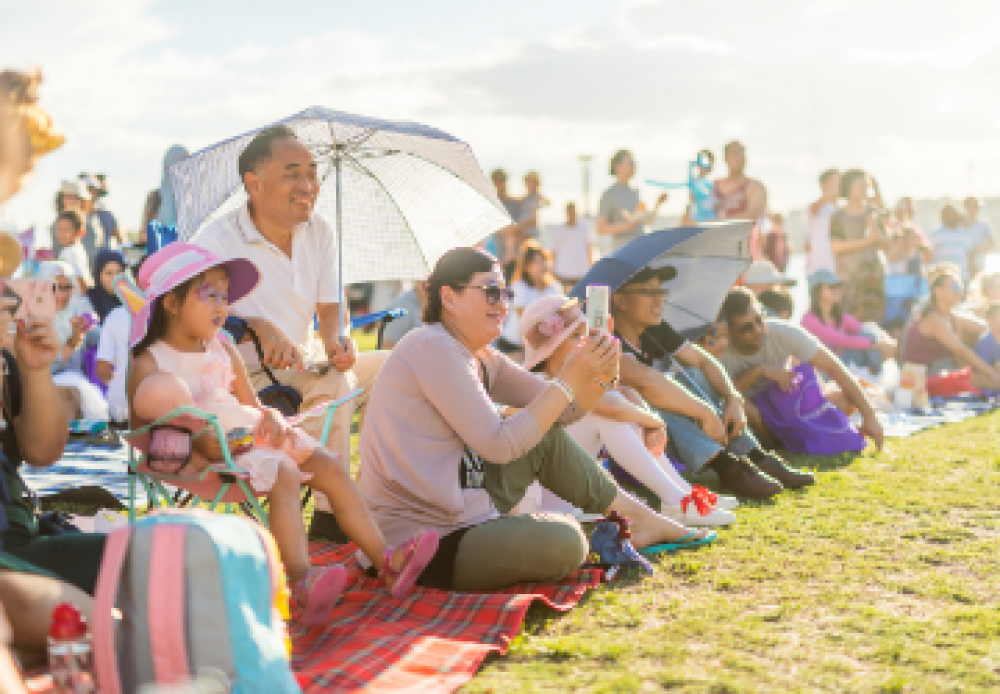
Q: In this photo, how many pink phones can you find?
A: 1